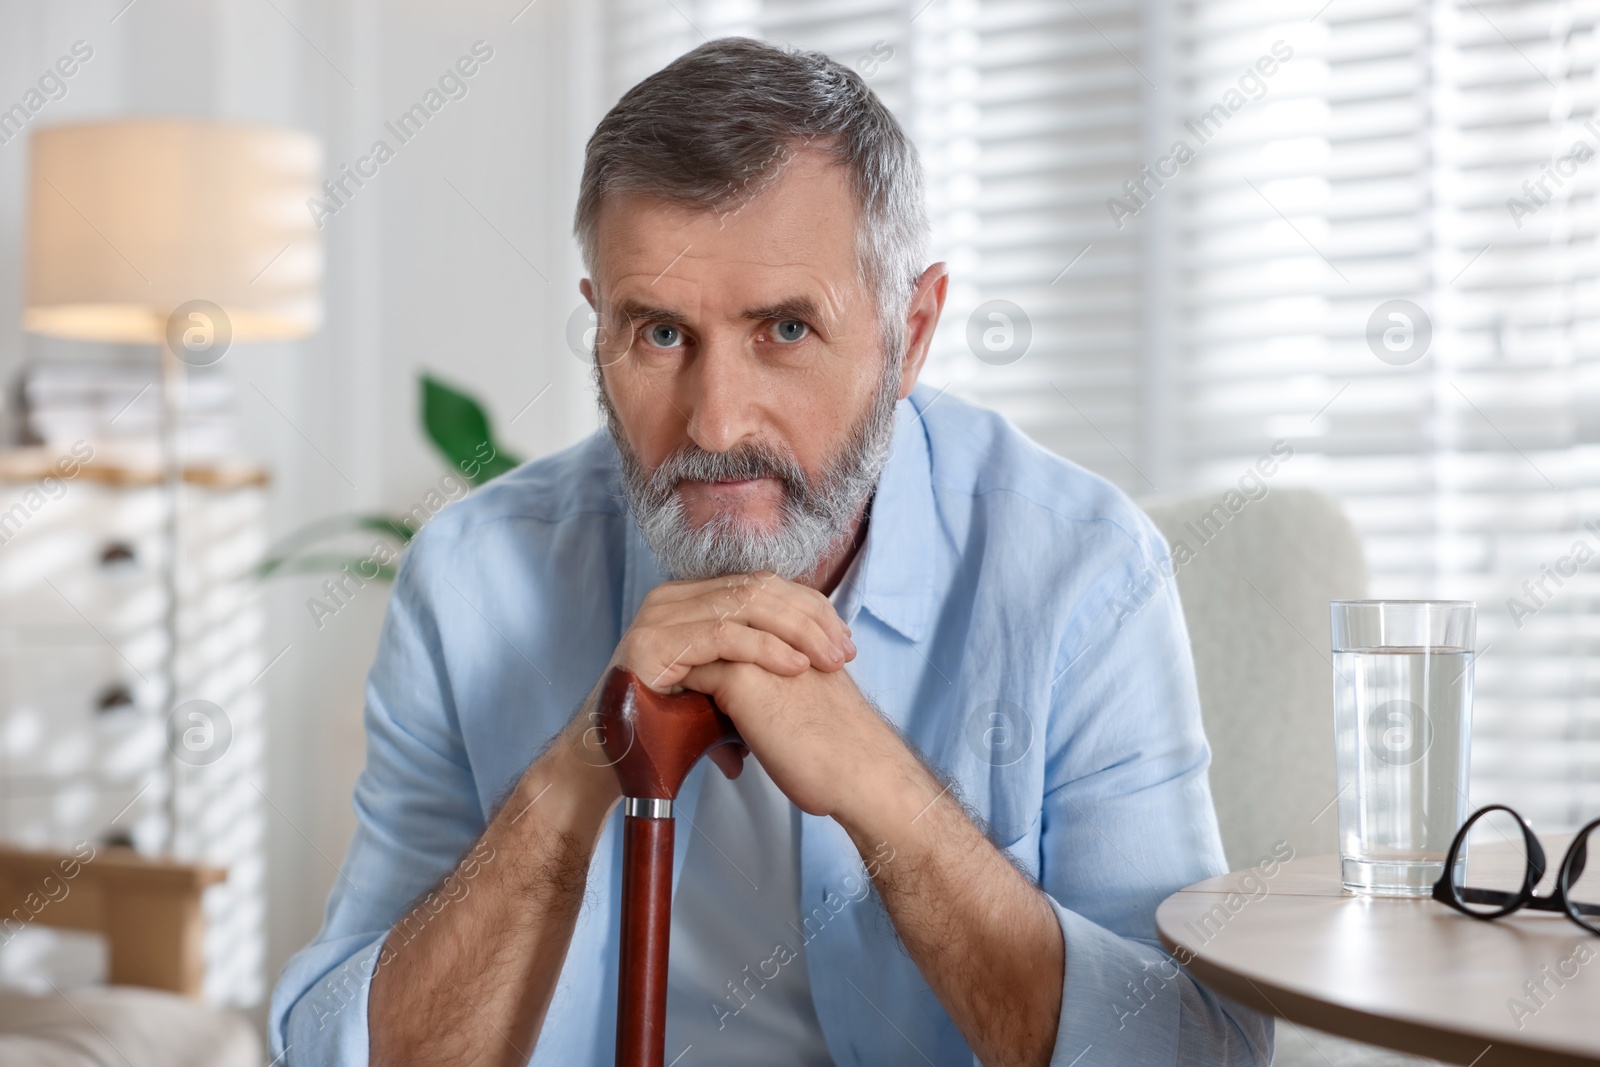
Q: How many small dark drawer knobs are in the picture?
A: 3